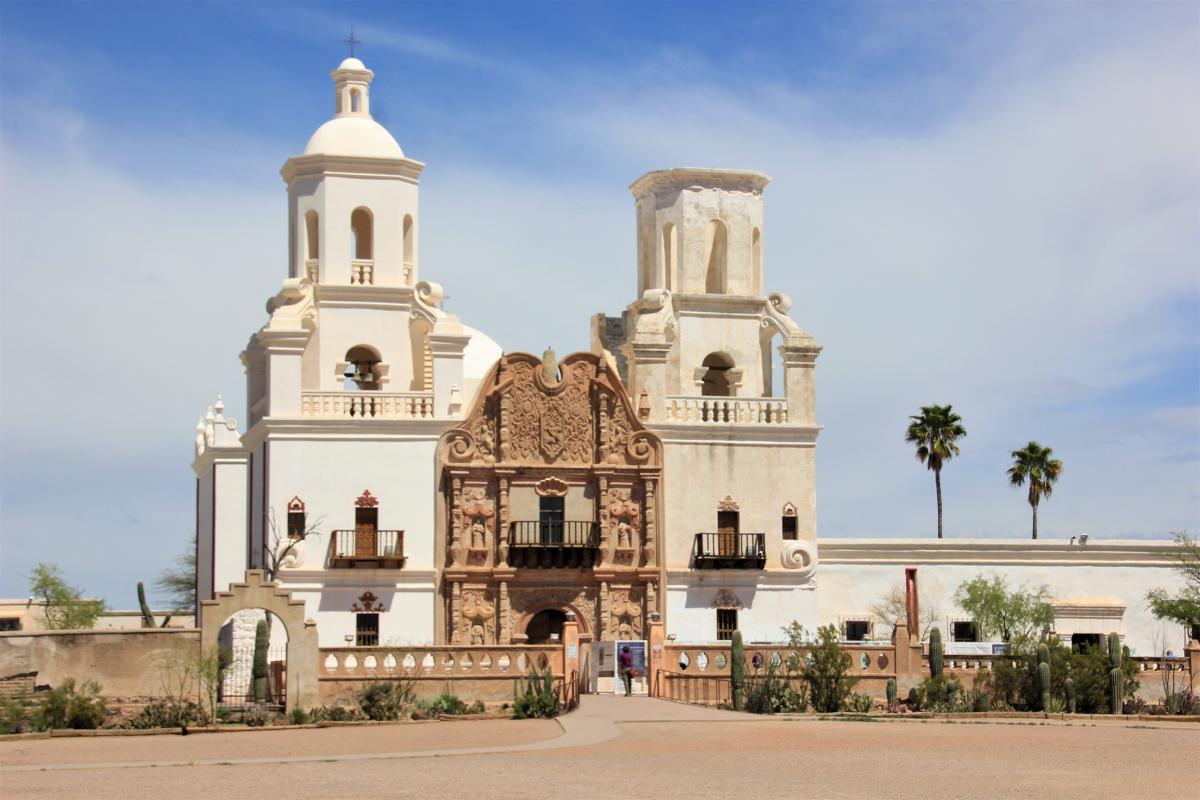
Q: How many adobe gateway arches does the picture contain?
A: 1